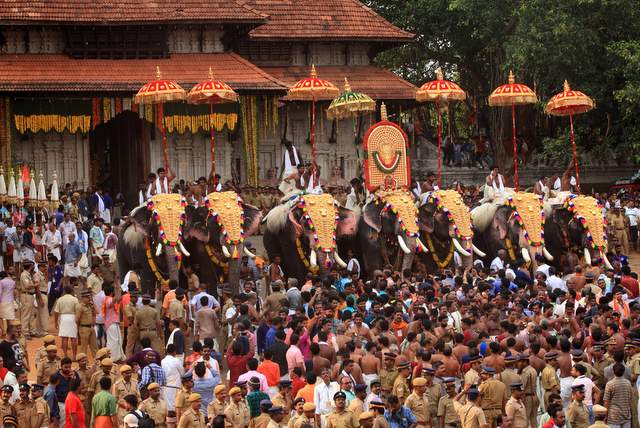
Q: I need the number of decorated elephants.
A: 7